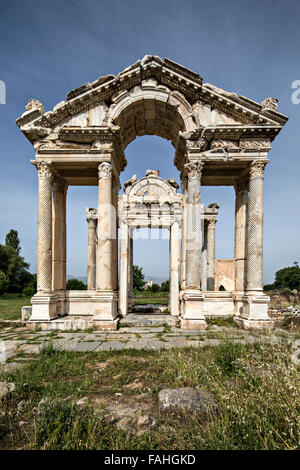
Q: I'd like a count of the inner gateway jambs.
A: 2